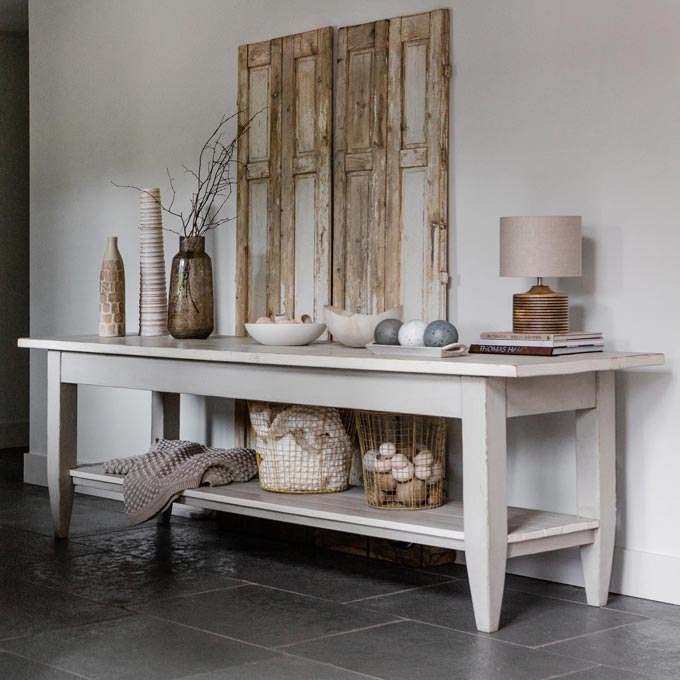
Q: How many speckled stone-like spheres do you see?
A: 3